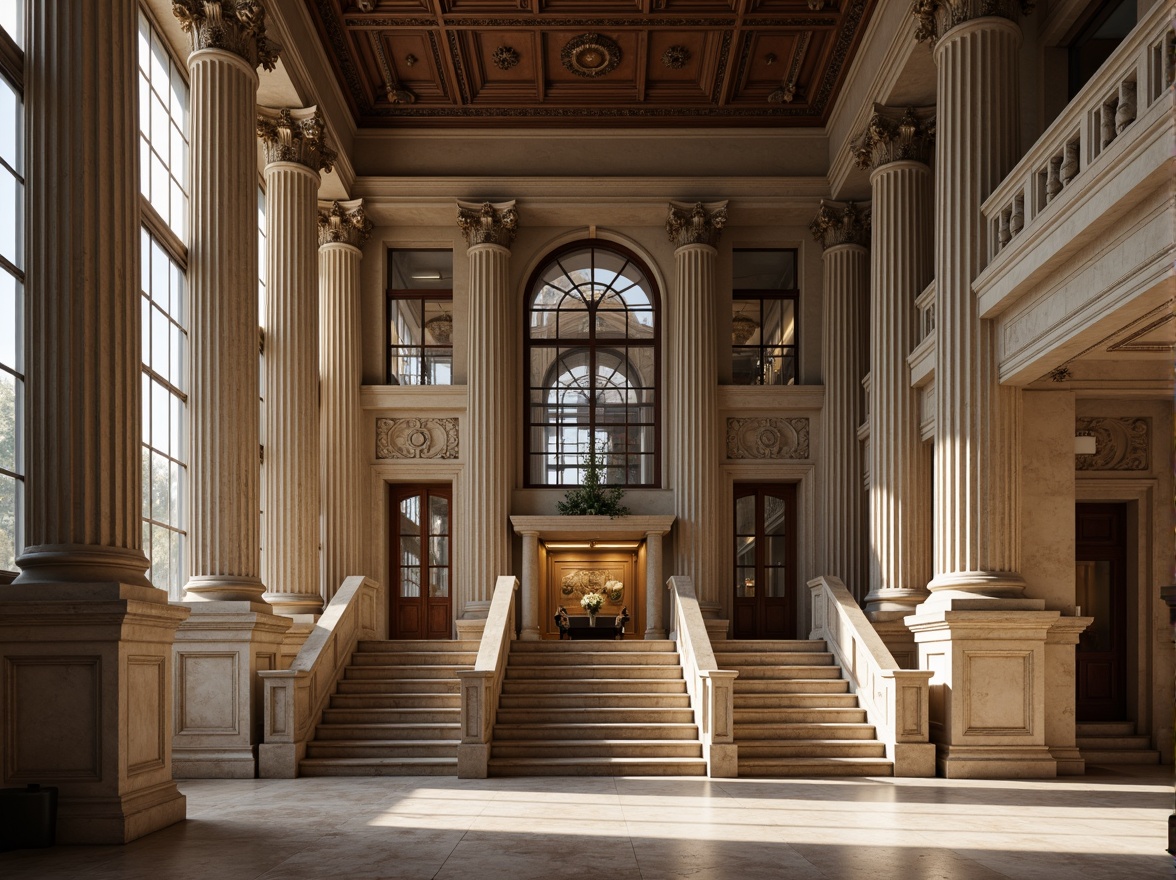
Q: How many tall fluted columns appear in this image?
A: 9